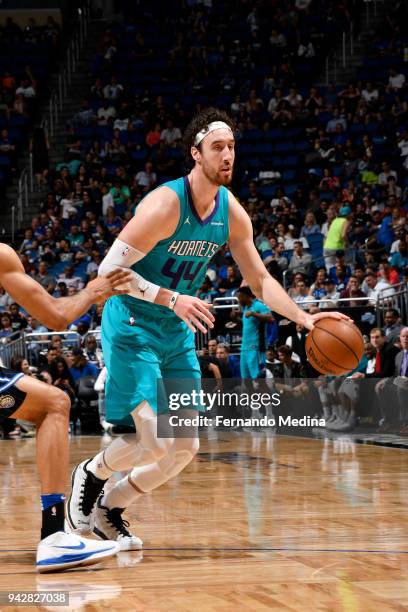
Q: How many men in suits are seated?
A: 2